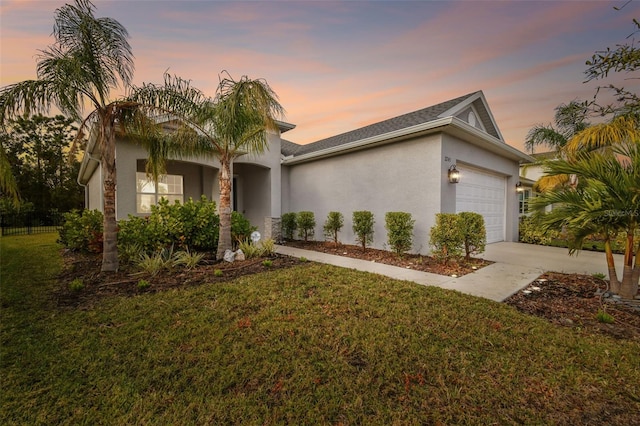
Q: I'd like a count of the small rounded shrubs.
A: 7